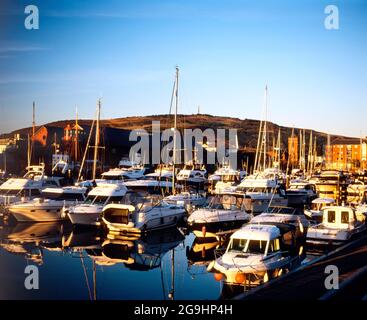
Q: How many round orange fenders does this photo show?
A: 2